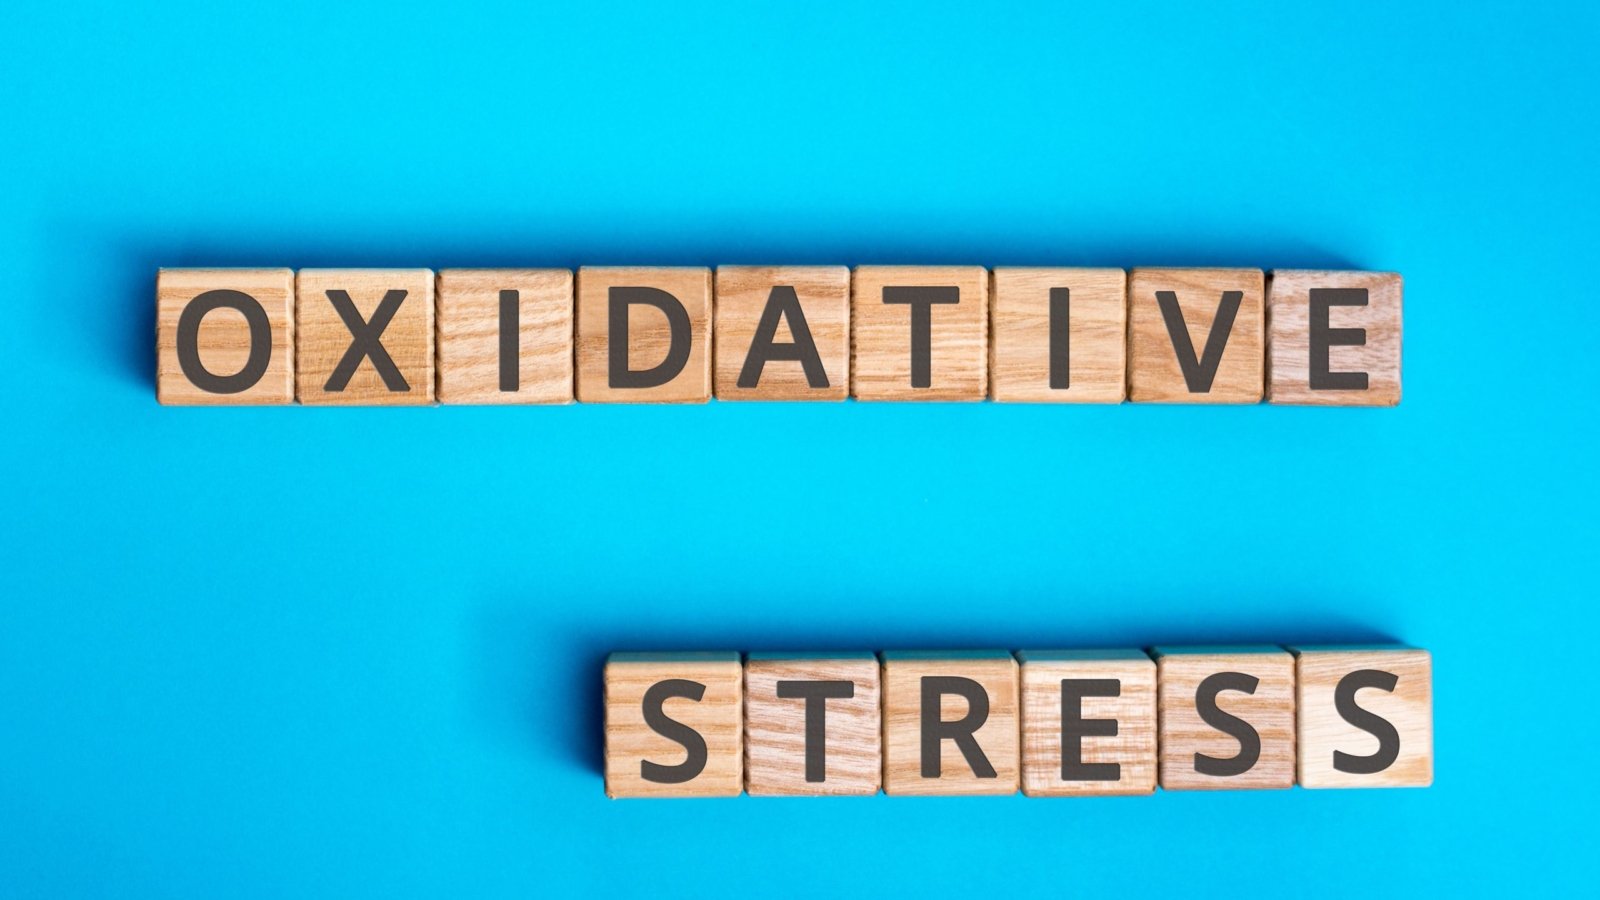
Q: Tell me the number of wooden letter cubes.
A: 15